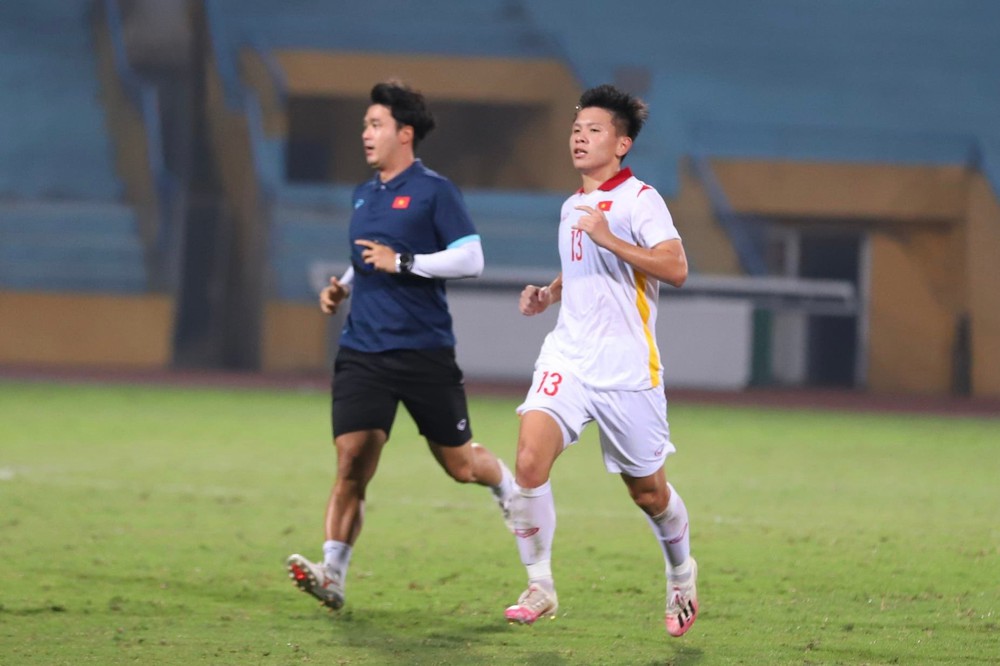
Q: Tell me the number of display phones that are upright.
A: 0